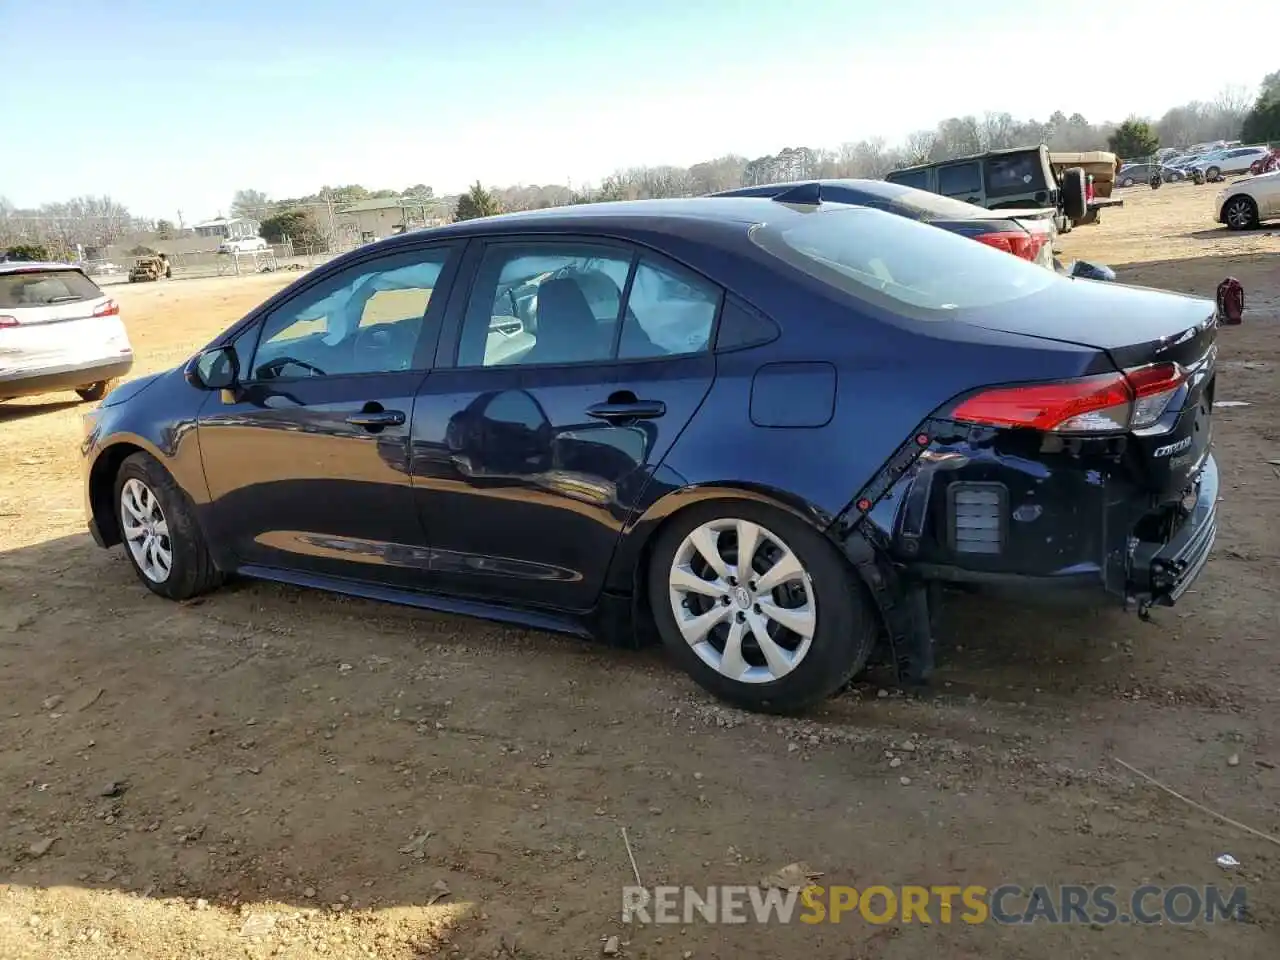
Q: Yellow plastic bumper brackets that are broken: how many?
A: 0